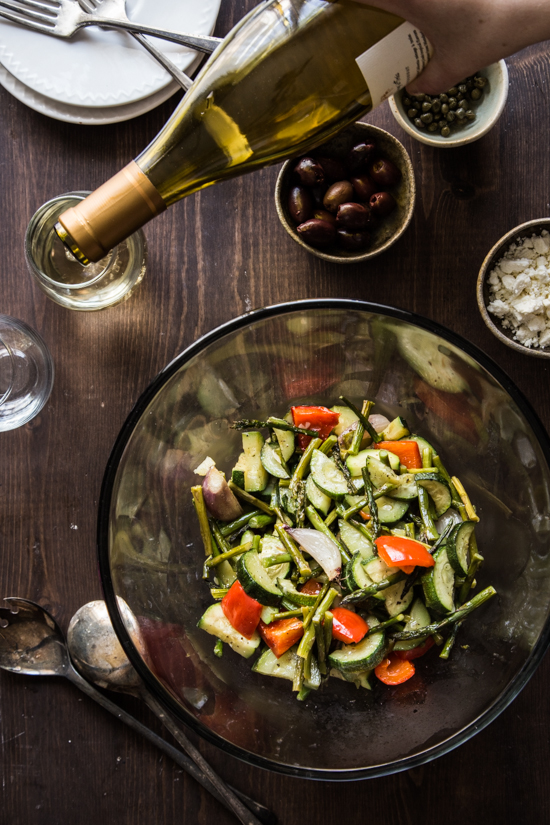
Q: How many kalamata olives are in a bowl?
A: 13